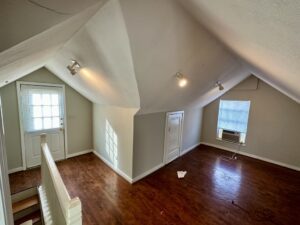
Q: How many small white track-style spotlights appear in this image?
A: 3